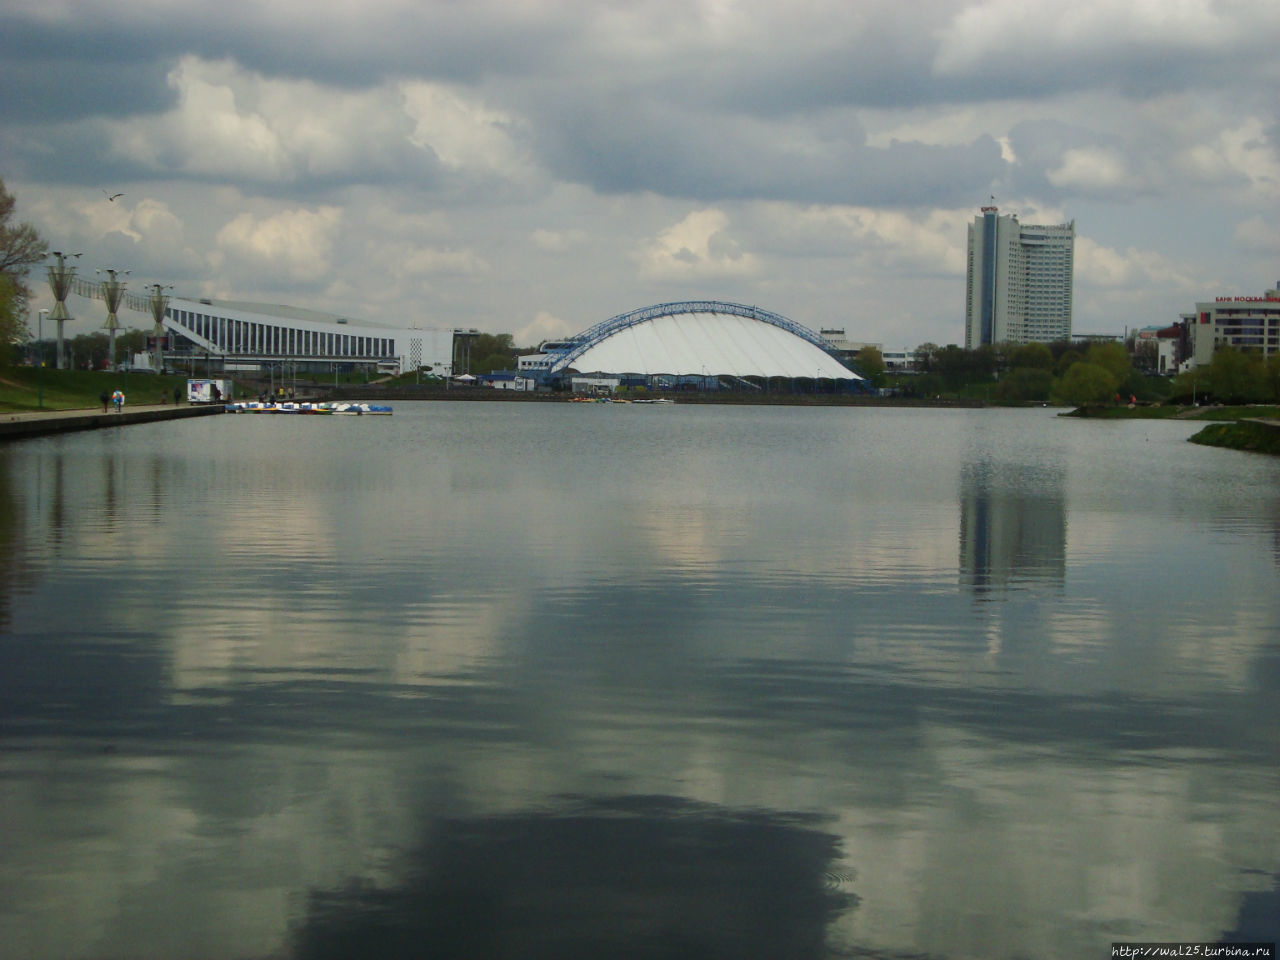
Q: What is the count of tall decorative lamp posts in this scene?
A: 3